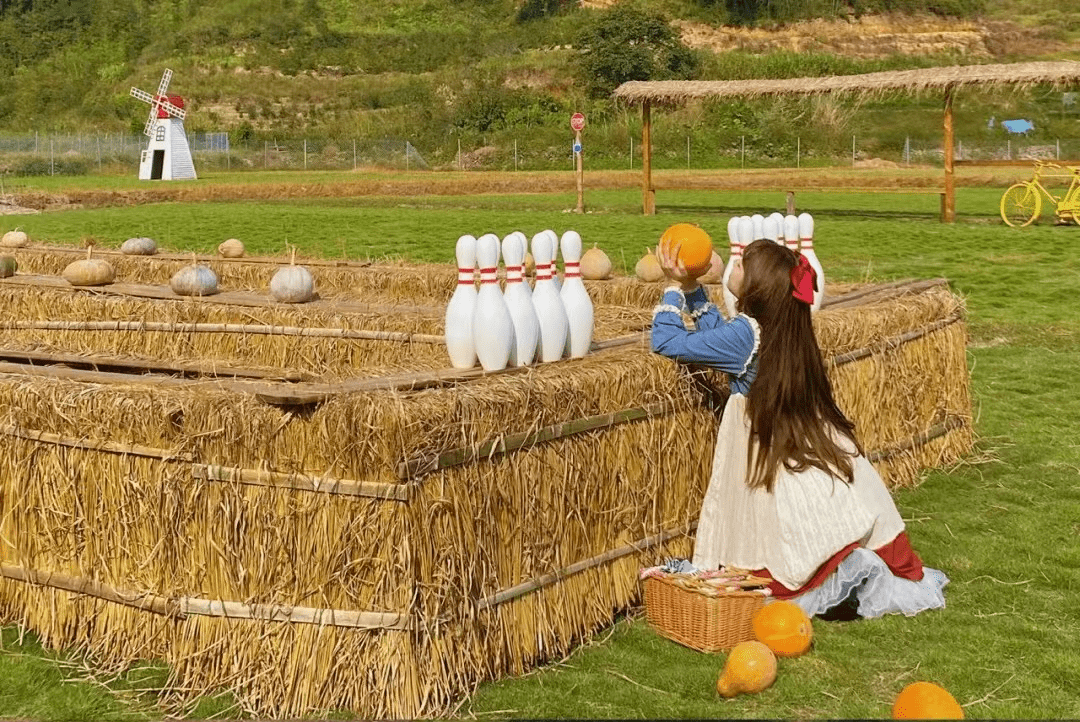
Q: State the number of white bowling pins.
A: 15